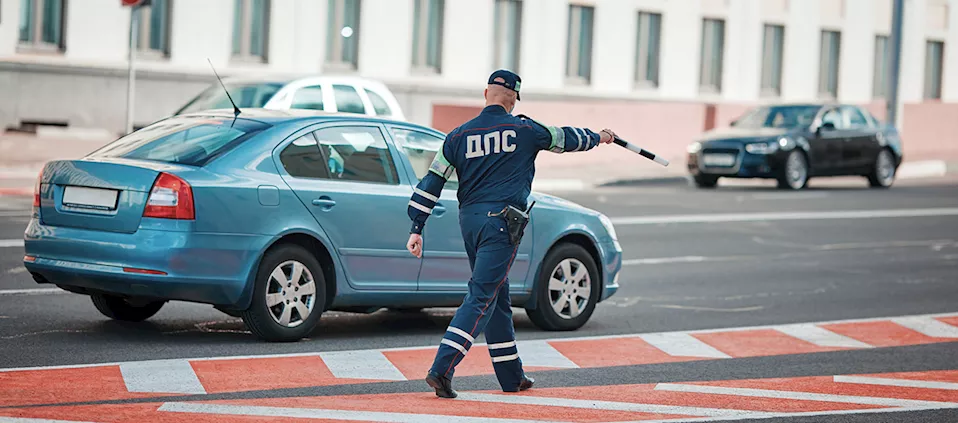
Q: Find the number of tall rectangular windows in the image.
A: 13